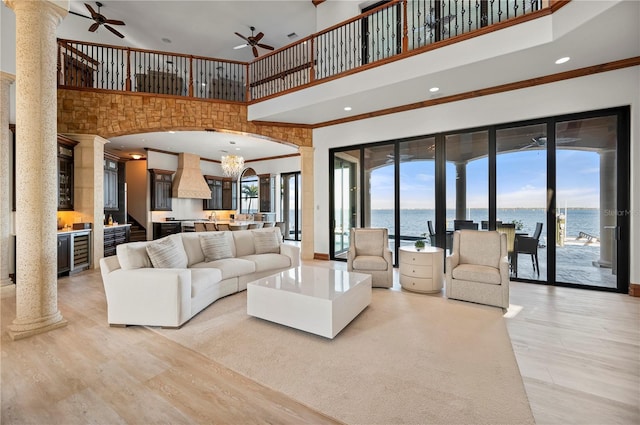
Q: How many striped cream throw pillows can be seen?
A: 3